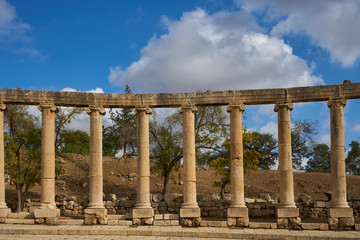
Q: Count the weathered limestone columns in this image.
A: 8